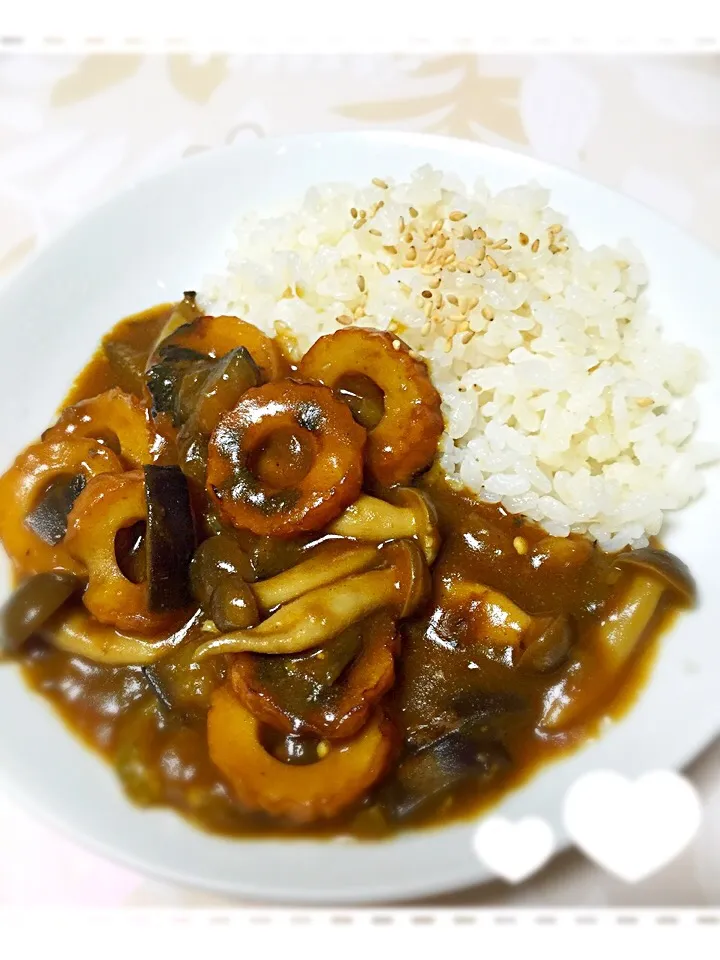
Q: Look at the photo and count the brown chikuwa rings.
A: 8